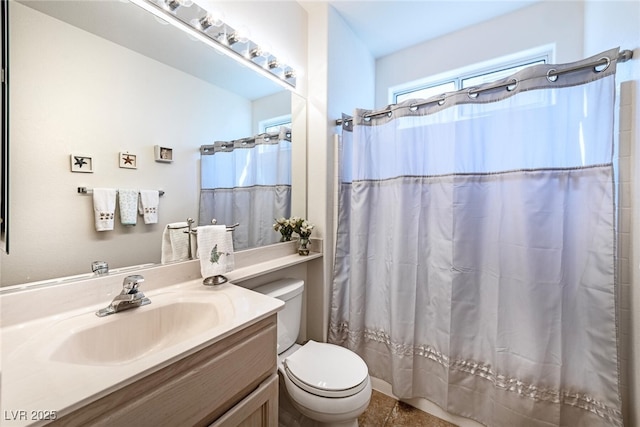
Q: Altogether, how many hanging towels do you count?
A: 4